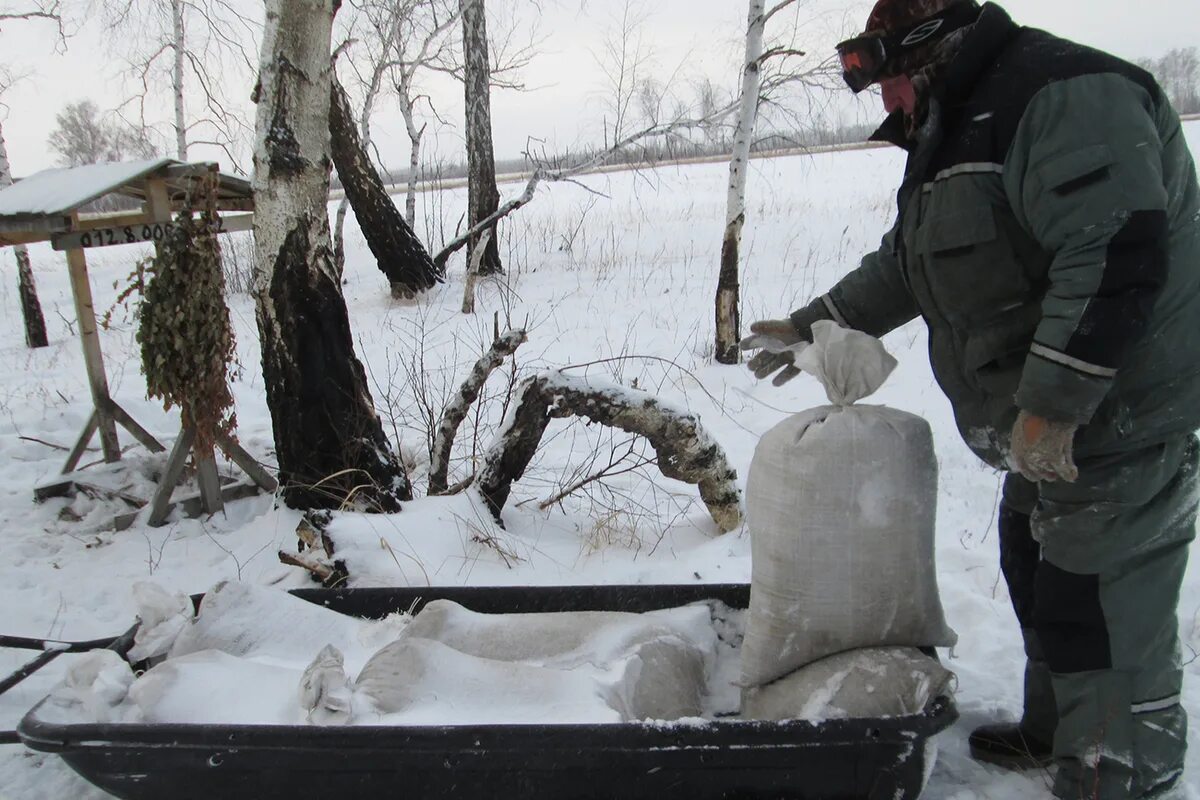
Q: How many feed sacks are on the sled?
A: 6